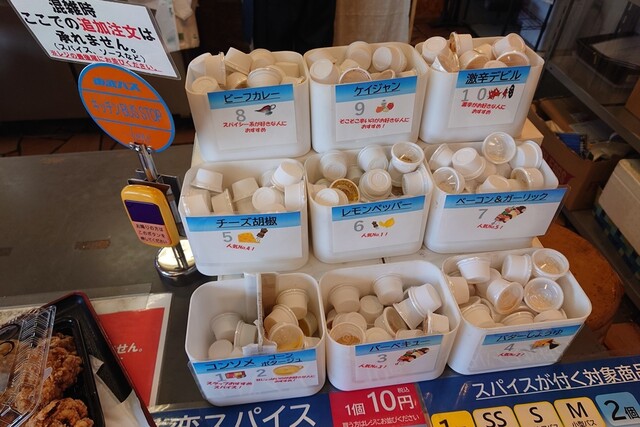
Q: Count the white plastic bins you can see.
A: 9